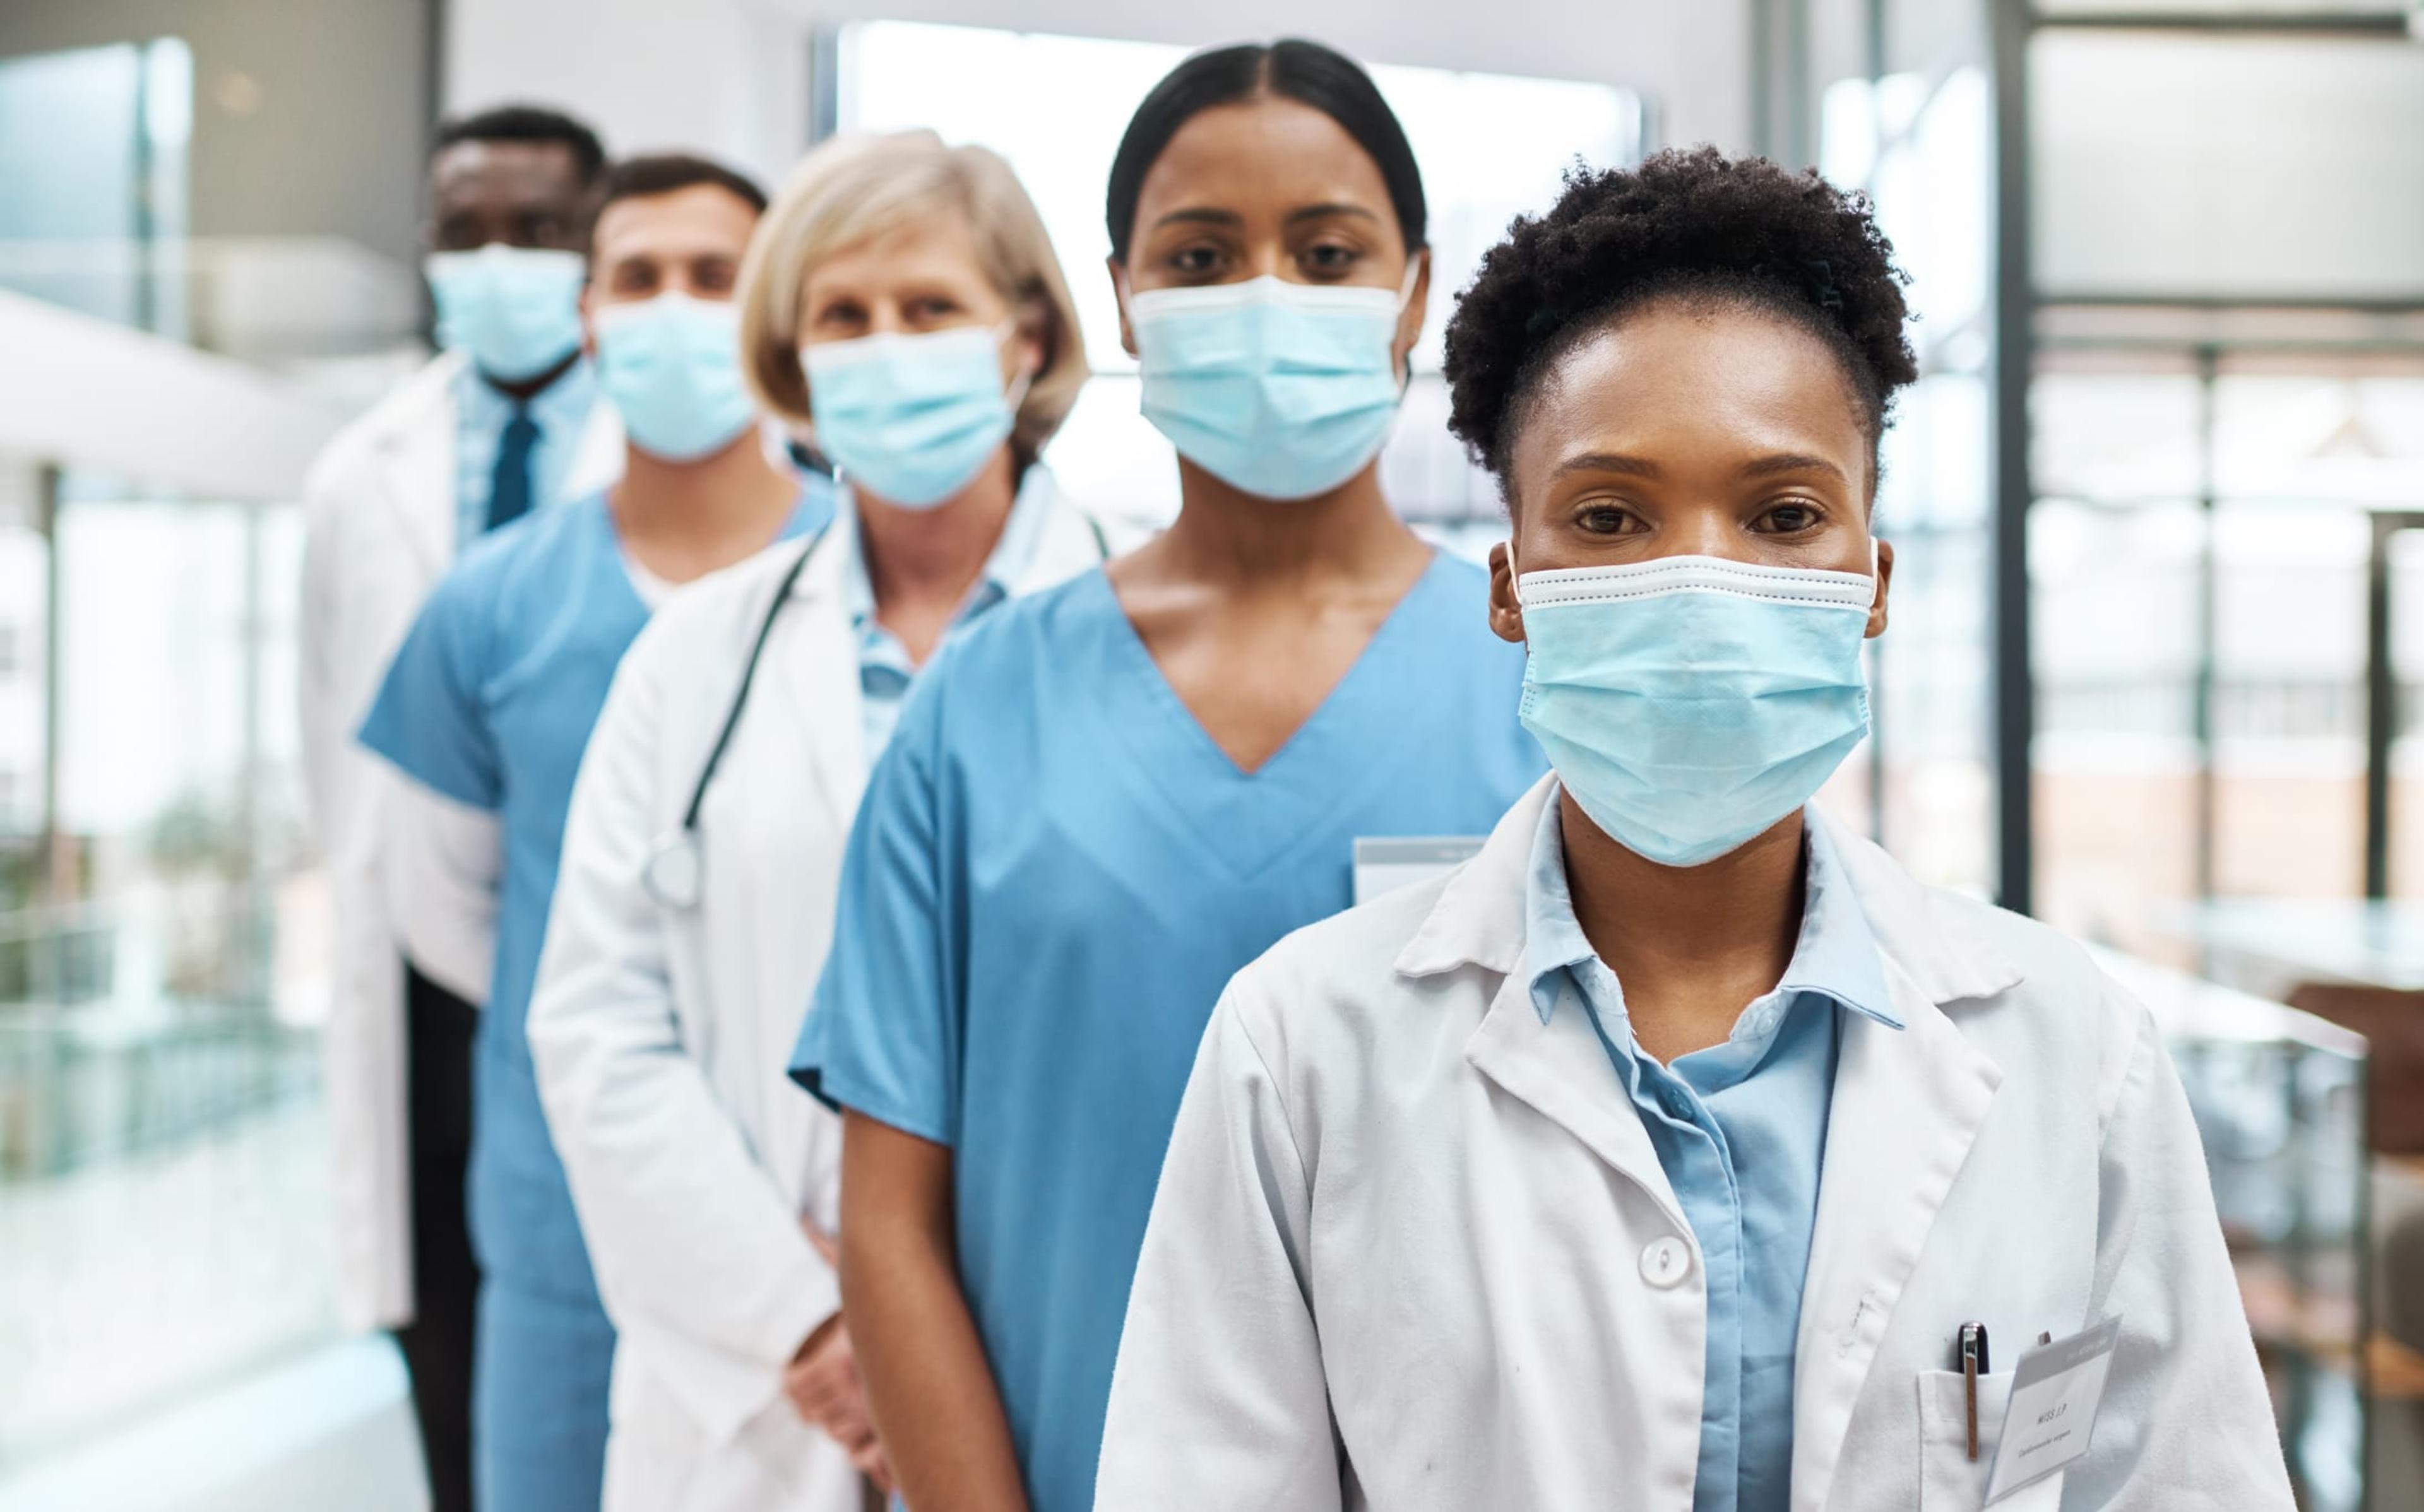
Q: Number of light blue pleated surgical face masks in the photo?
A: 5